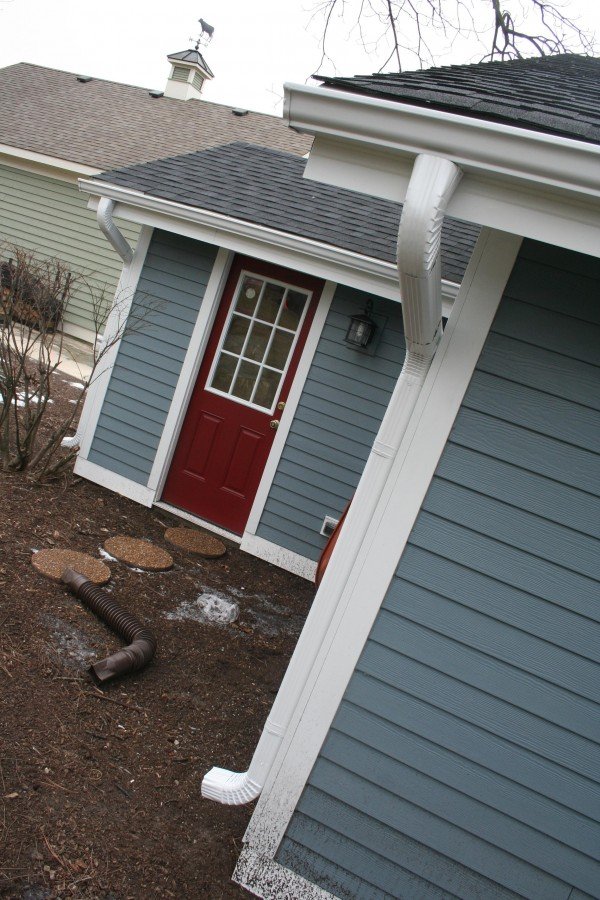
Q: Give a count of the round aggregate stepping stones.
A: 3